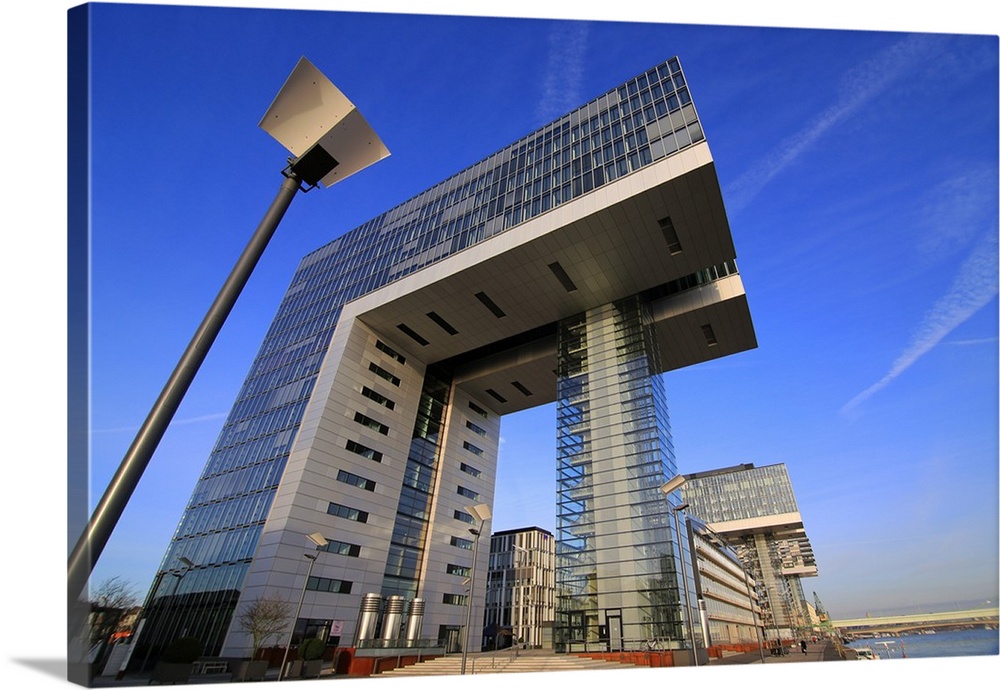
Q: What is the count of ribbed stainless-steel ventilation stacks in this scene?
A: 3